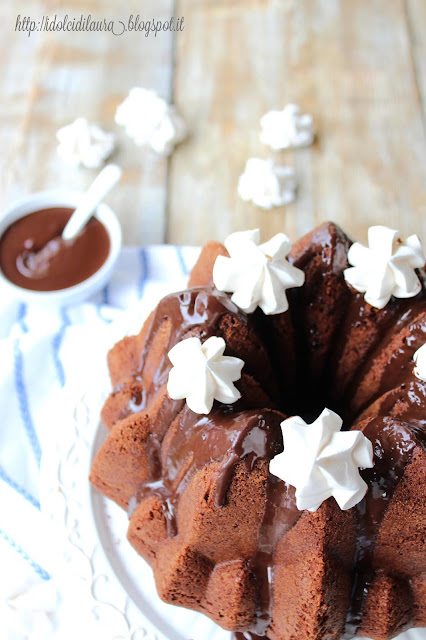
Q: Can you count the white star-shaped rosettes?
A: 9